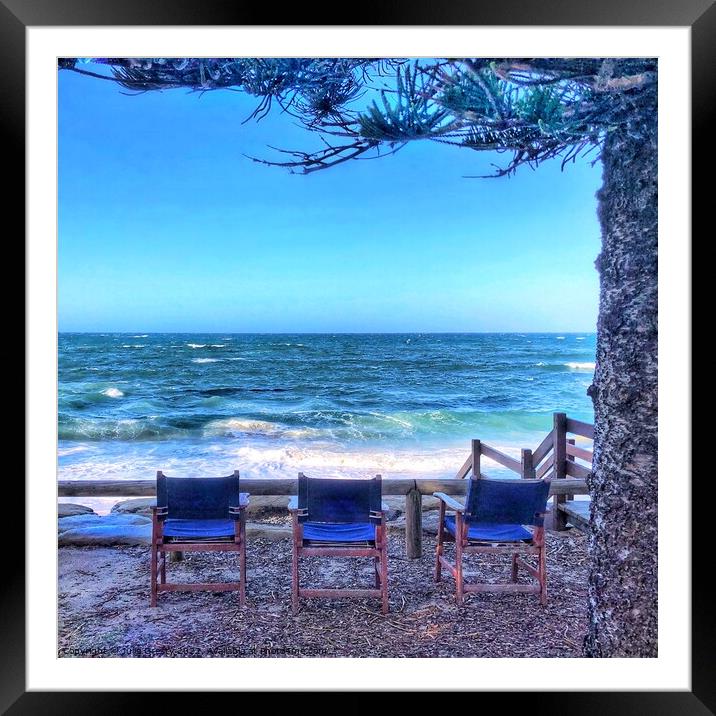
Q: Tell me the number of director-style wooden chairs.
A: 3